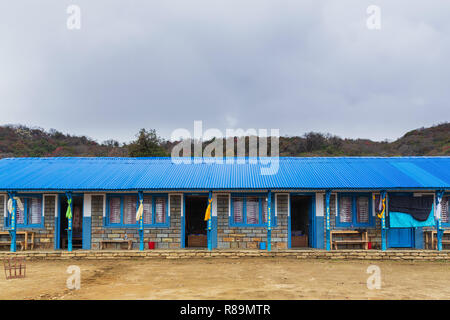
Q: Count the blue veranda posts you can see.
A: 8